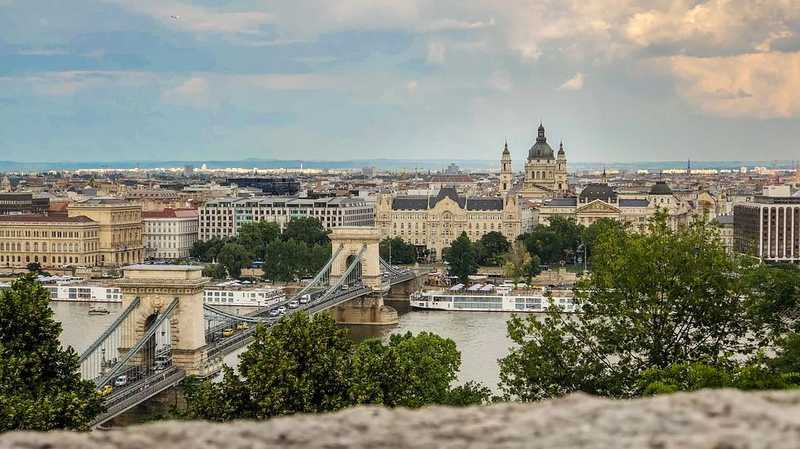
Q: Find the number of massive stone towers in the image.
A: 2